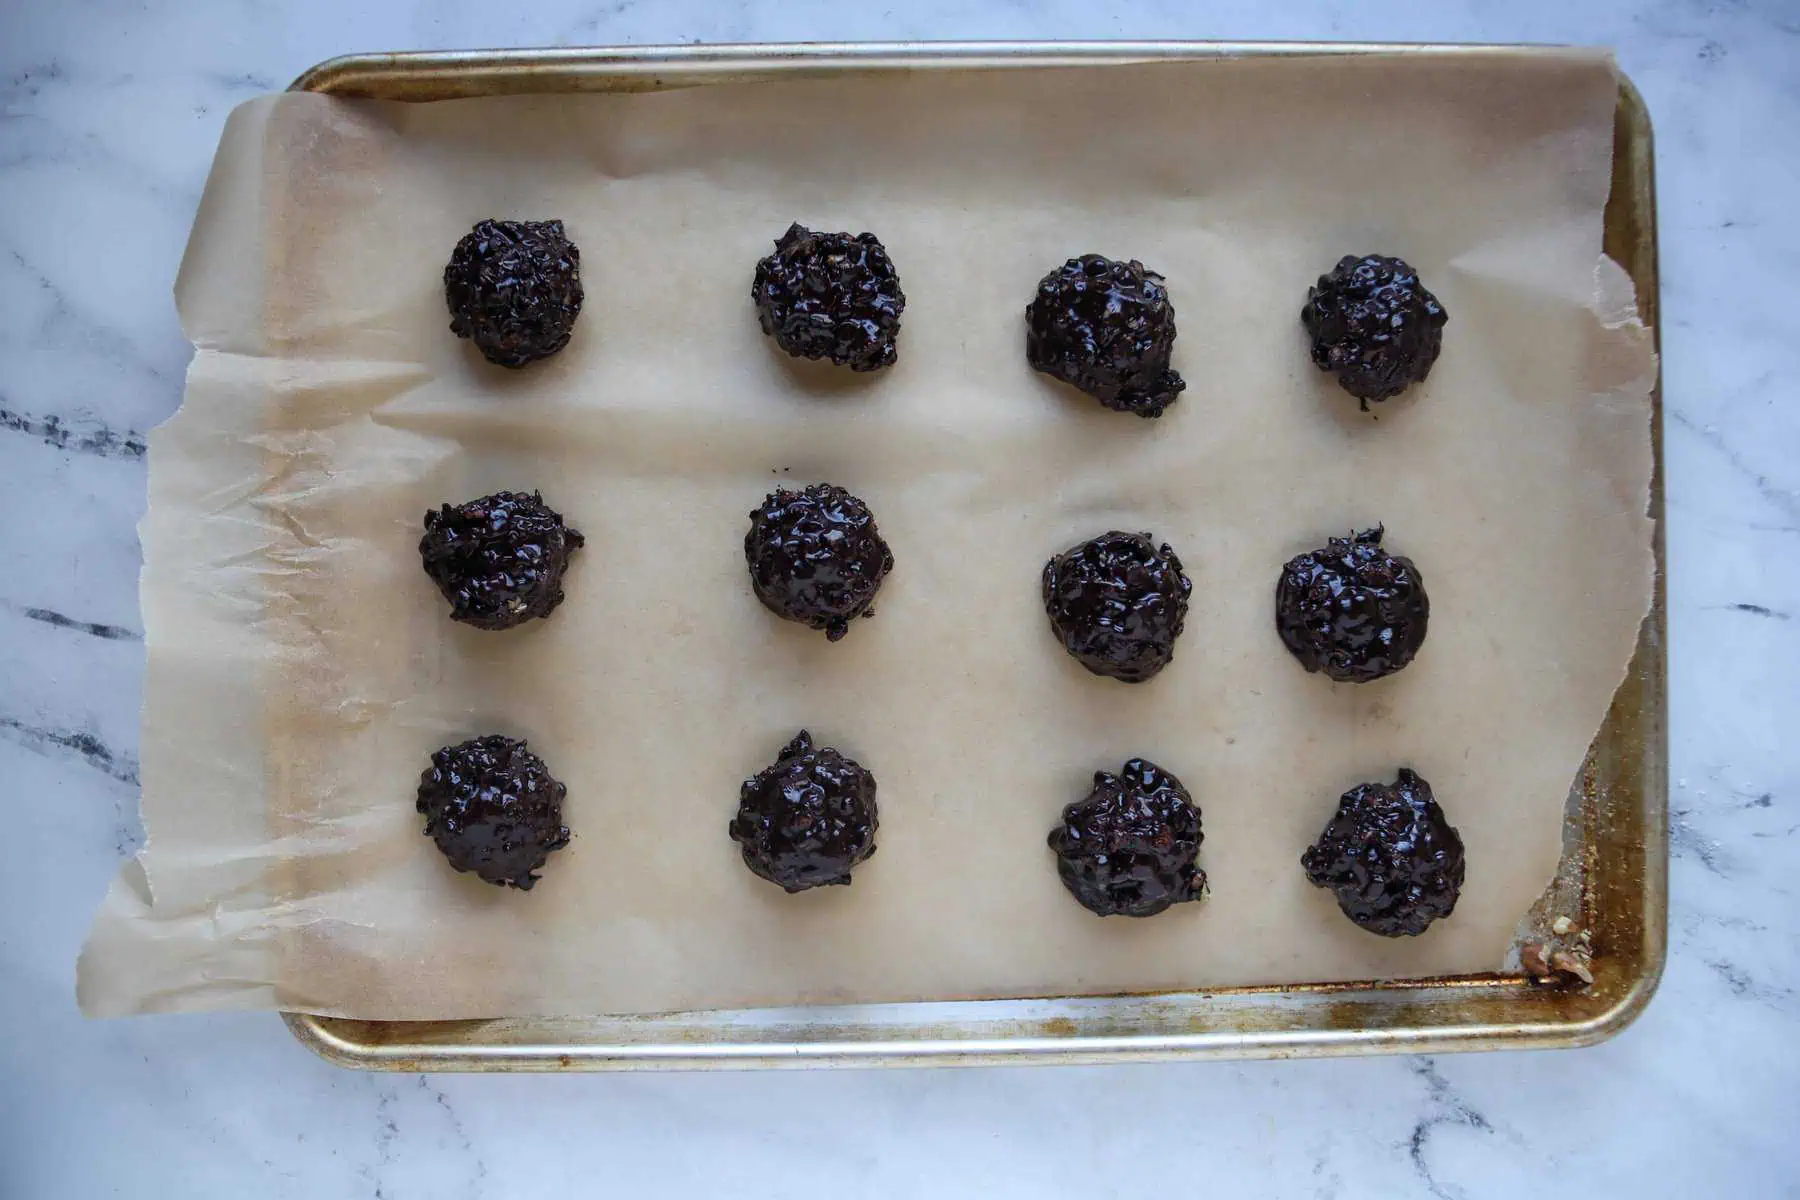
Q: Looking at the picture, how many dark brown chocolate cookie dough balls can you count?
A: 12